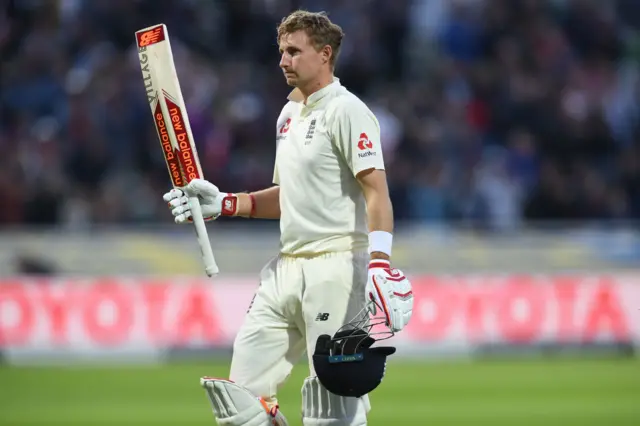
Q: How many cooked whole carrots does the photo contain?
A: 0